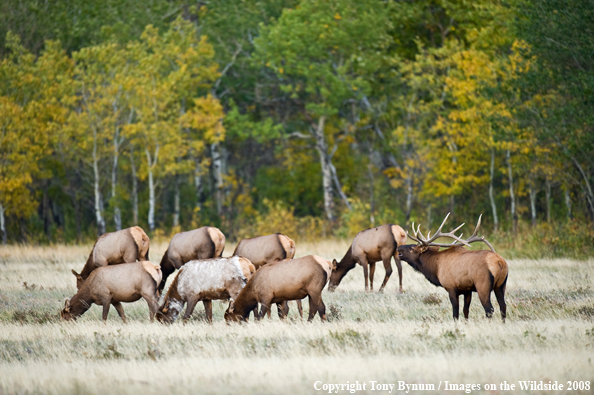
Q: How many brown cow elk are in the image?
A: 6